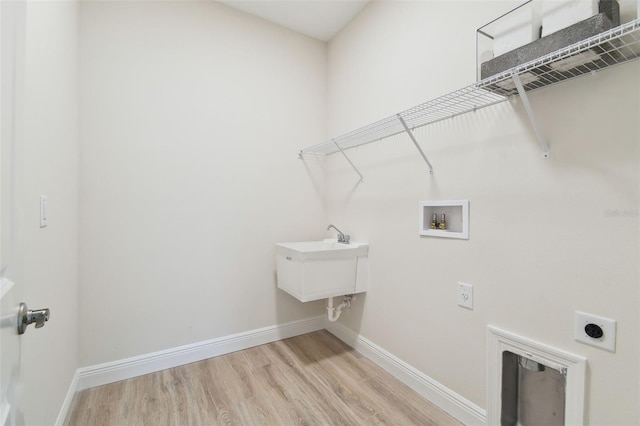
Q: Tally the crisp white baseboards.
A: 3